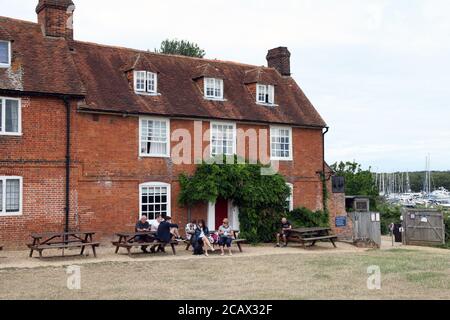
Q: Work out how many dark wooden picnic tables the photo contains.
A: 4